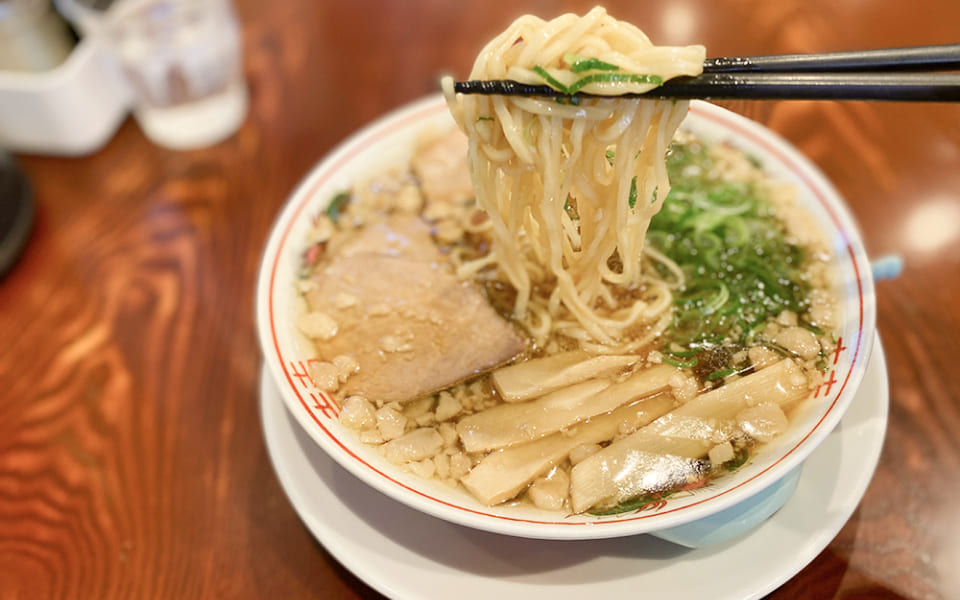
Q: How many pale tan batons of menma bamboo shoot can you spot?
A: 4